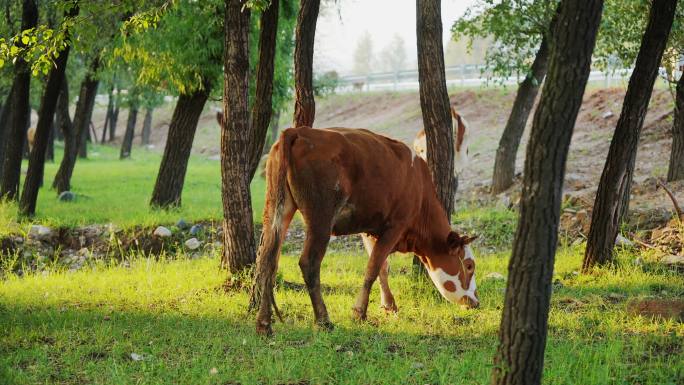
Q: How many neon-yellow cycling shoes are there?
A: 0